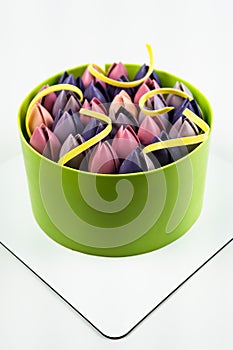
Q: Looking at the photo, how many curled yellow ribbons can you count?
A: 5